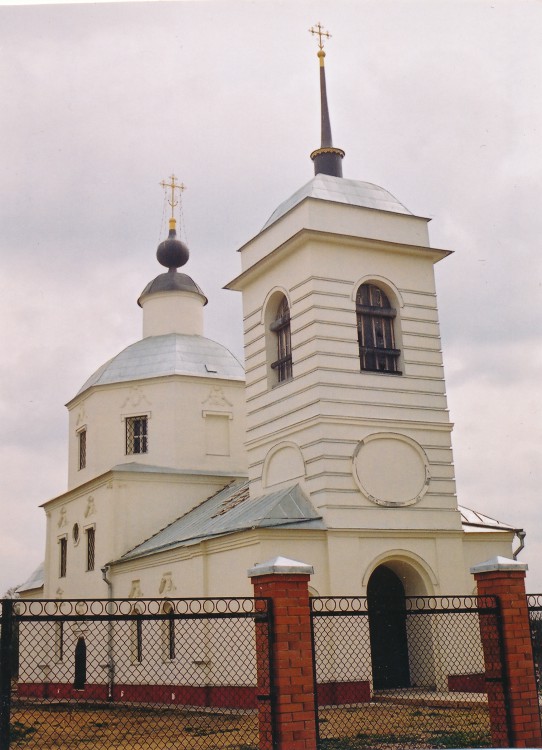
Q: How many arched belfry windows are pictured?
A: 2